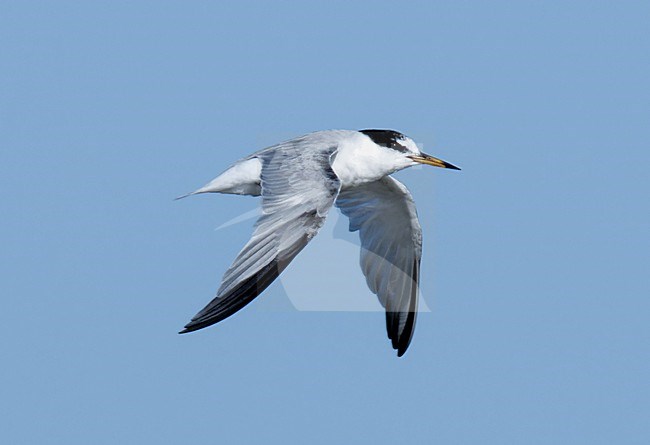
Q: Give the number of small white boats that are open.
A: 0